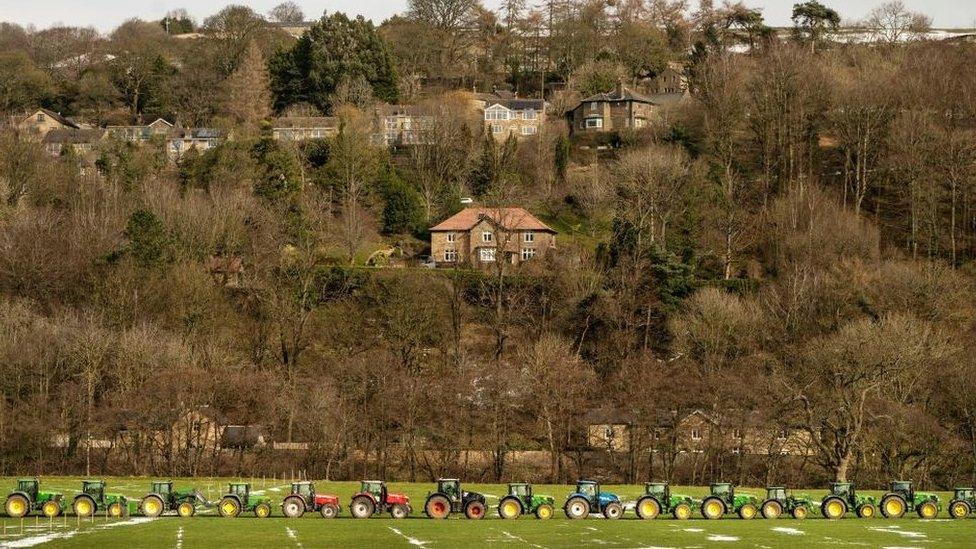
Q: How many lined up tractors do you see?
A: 15